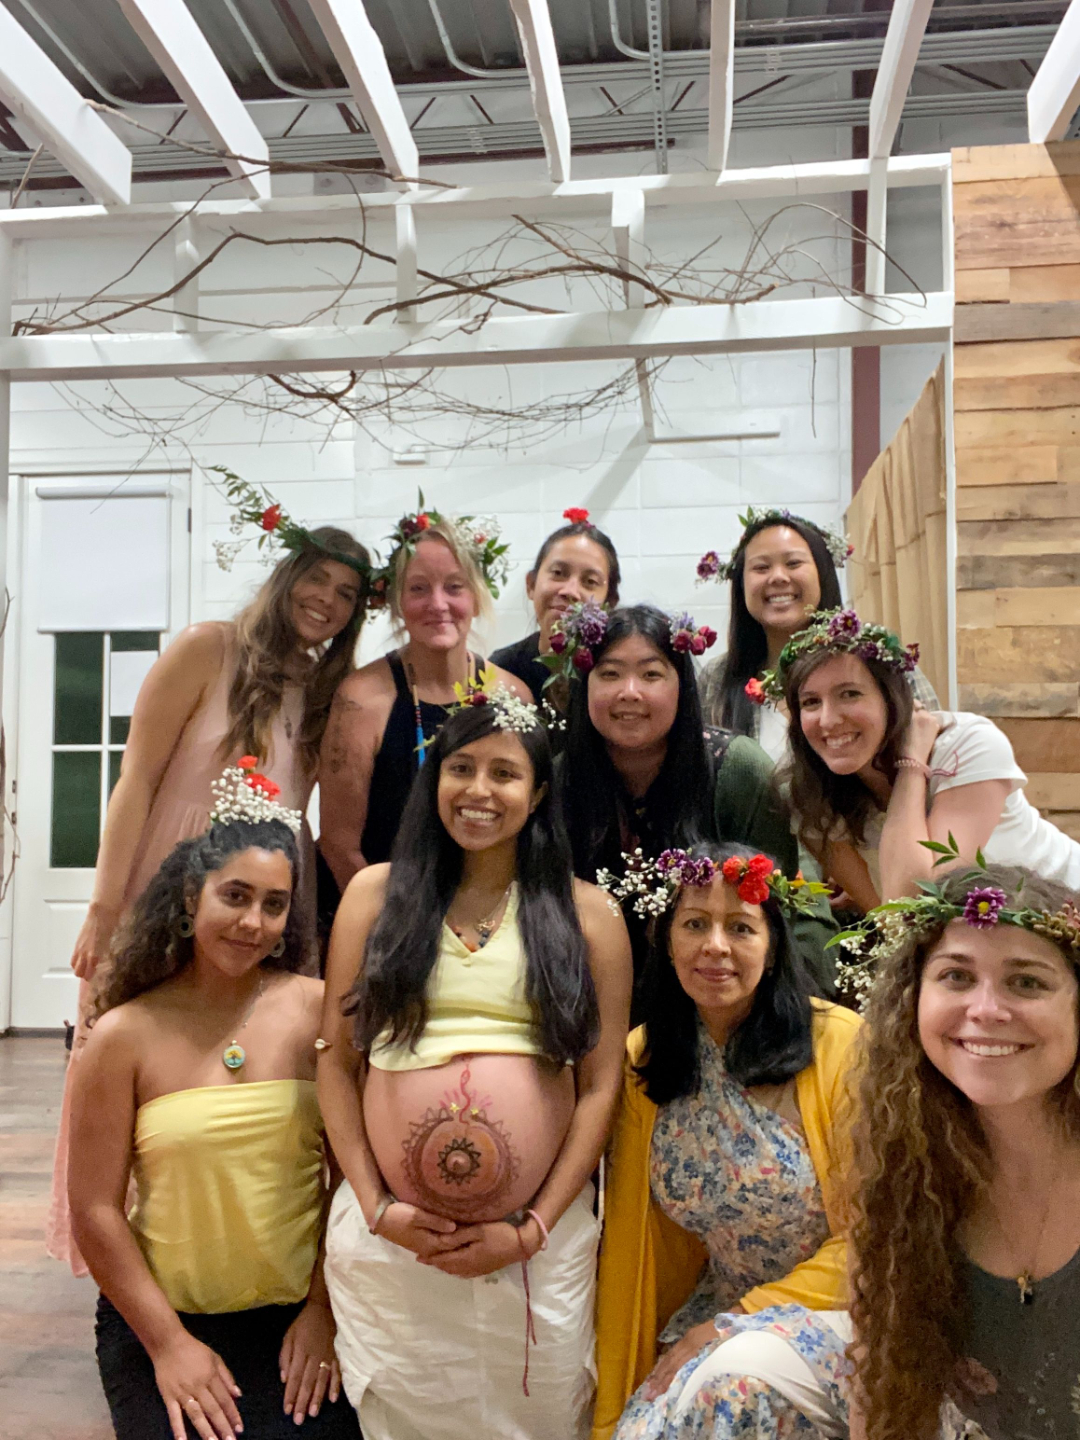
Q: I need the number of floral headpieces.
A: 10